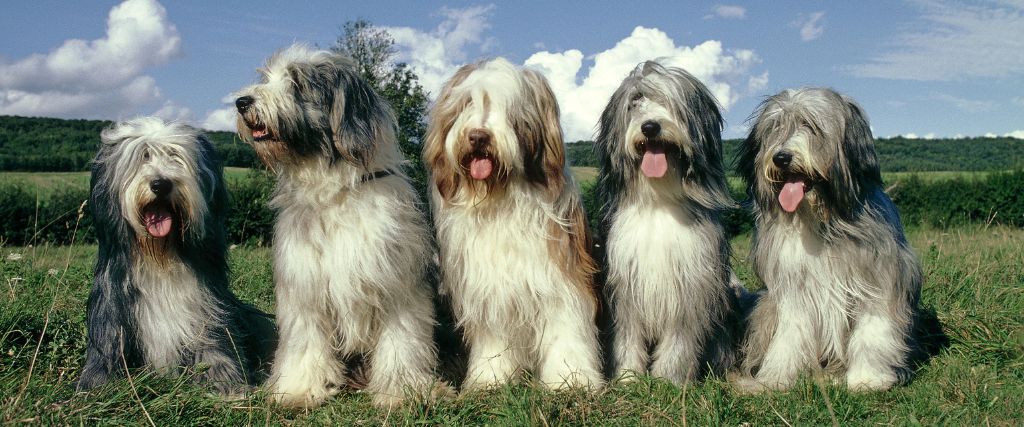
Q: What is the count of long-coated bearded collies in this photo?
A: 5